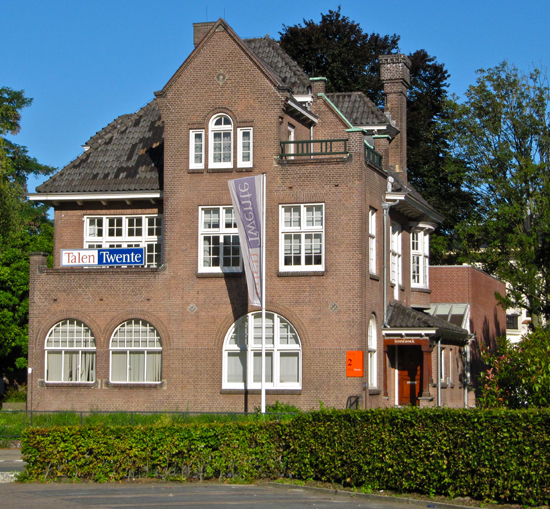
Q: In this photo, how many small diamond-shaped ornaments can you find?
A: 2